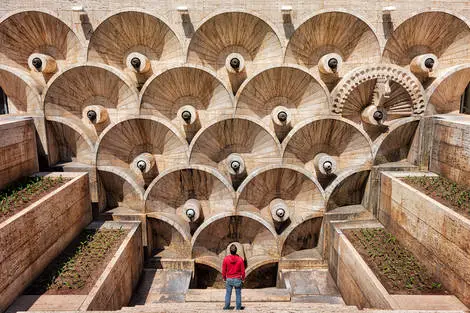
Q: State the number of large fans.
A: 15